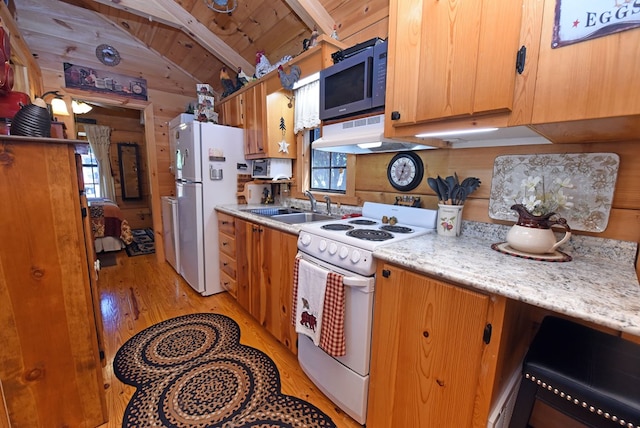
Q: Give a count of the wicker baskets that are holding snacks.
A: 0